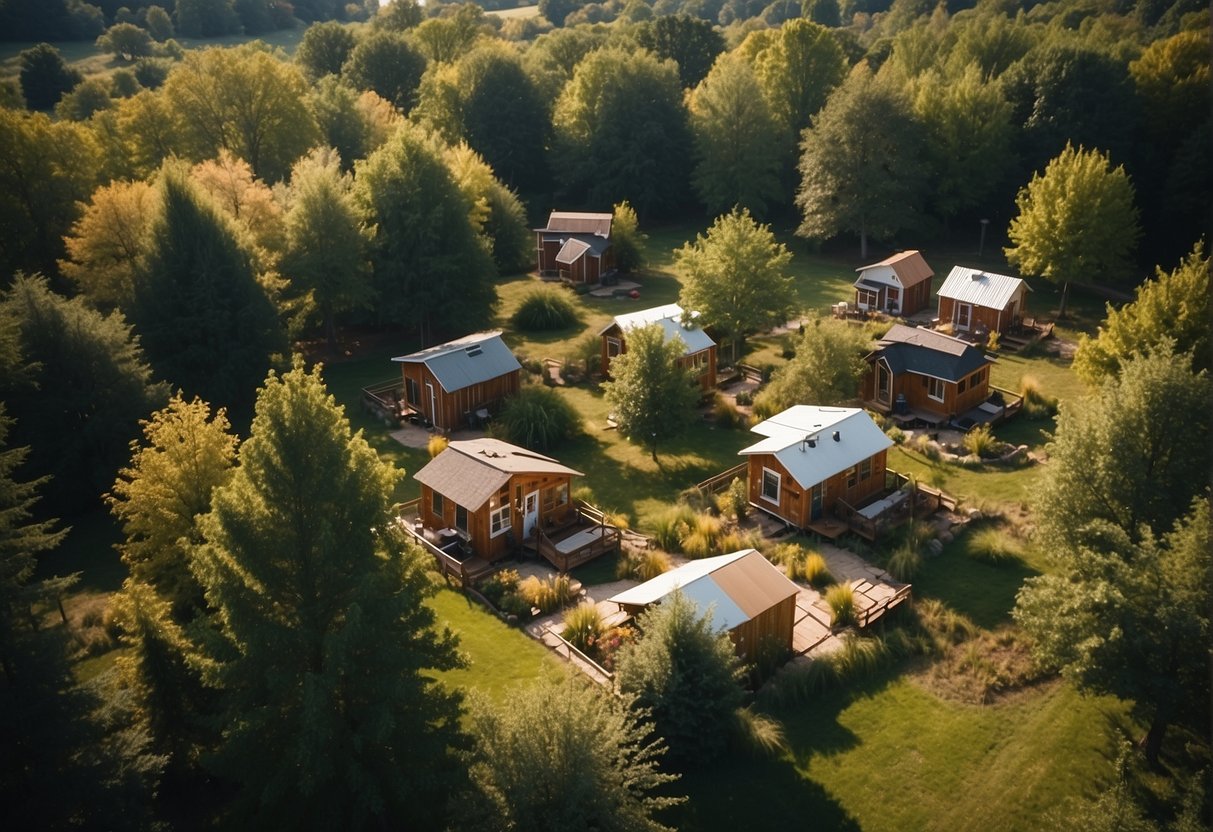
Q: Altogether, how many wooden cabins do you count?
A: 9